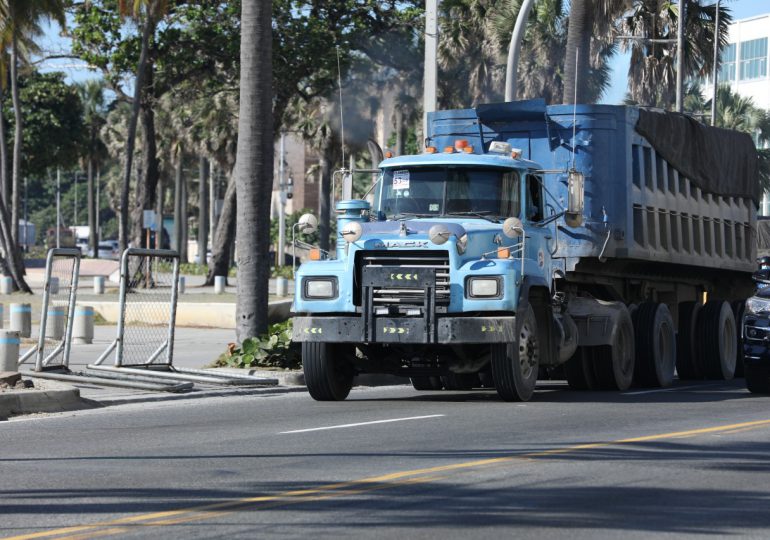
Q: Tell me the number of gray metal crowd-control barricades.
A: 2